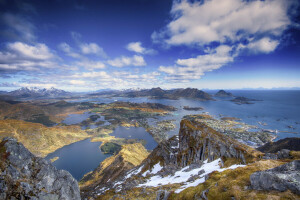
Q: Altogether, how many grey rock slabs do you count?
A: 2